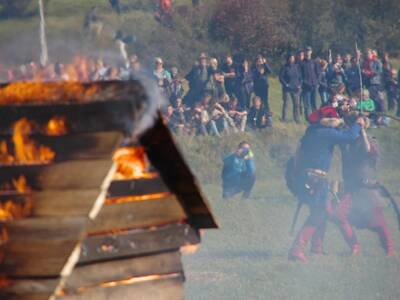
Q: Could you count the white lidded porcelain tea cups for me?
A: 0